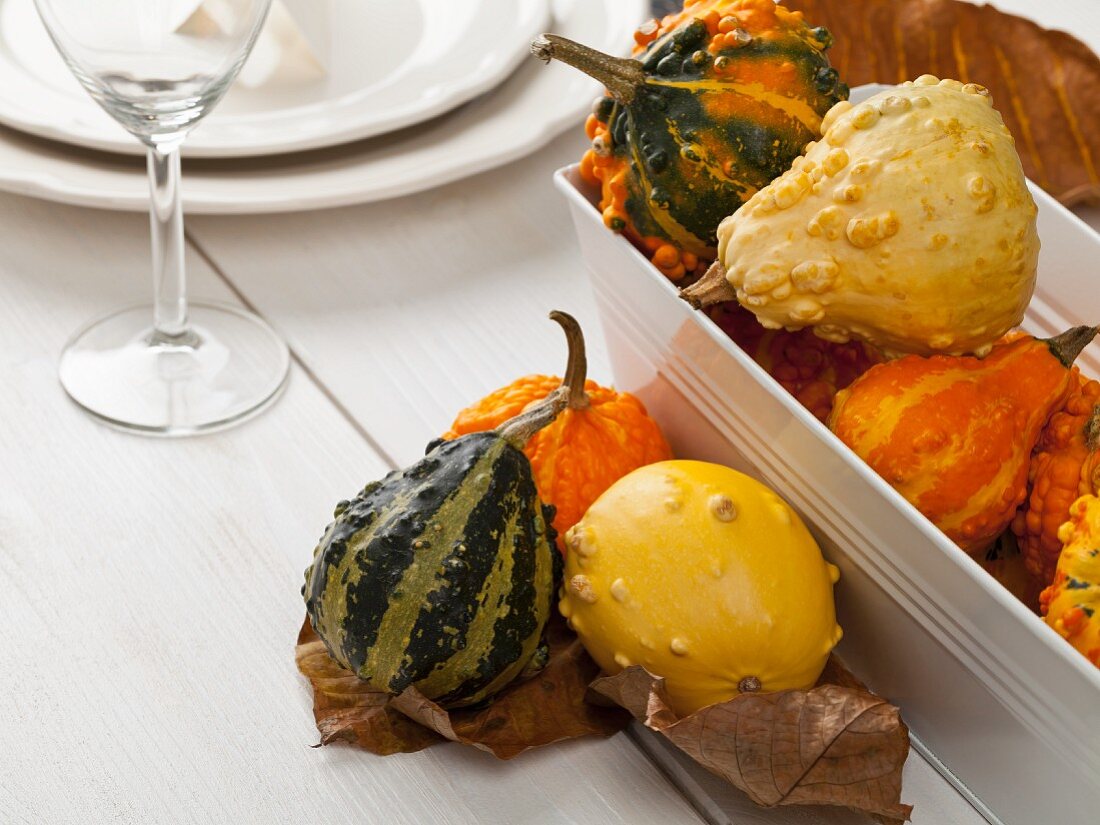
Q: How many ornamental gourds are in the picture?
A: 9